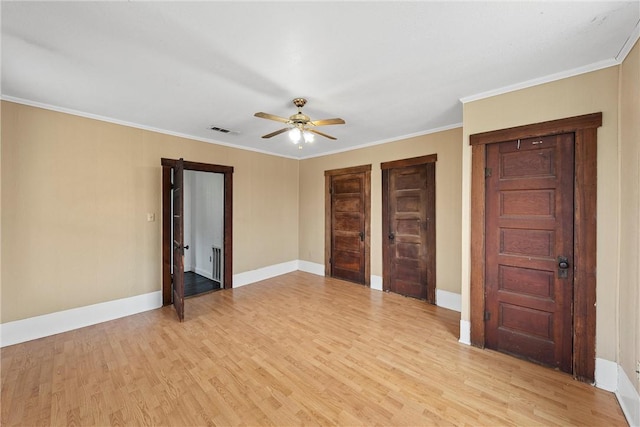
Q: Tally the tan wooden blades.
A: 4